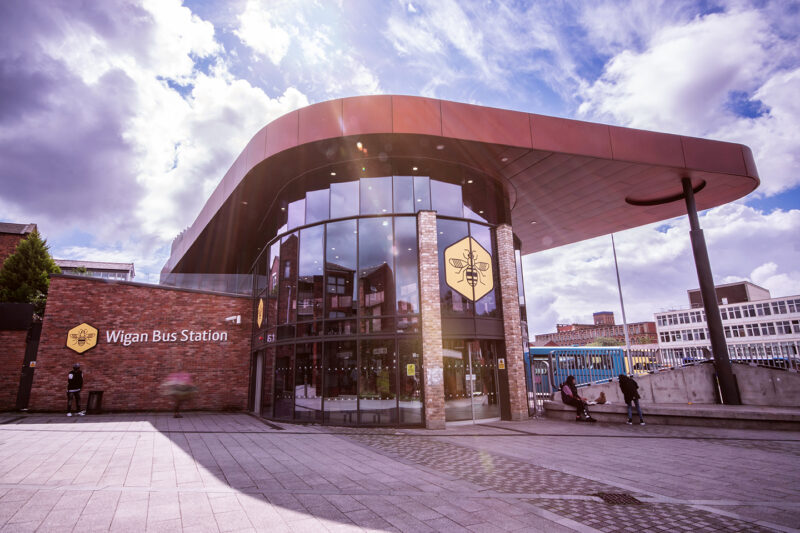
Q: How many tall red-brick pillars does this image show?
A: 2